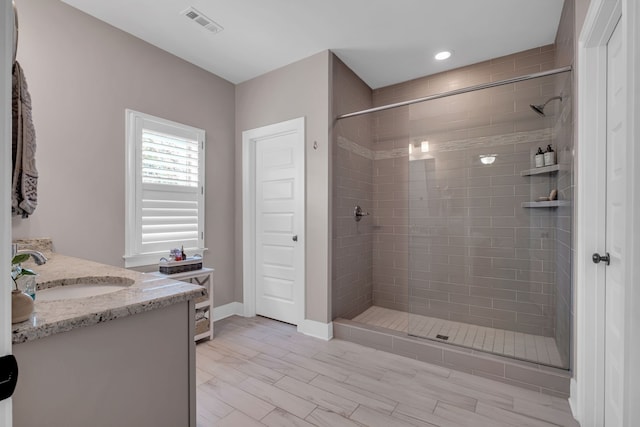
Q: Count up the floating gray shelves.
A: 2